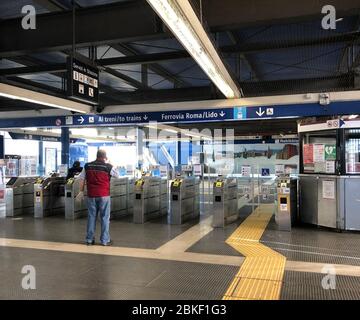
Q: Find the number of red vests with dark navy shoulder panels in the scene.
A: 1